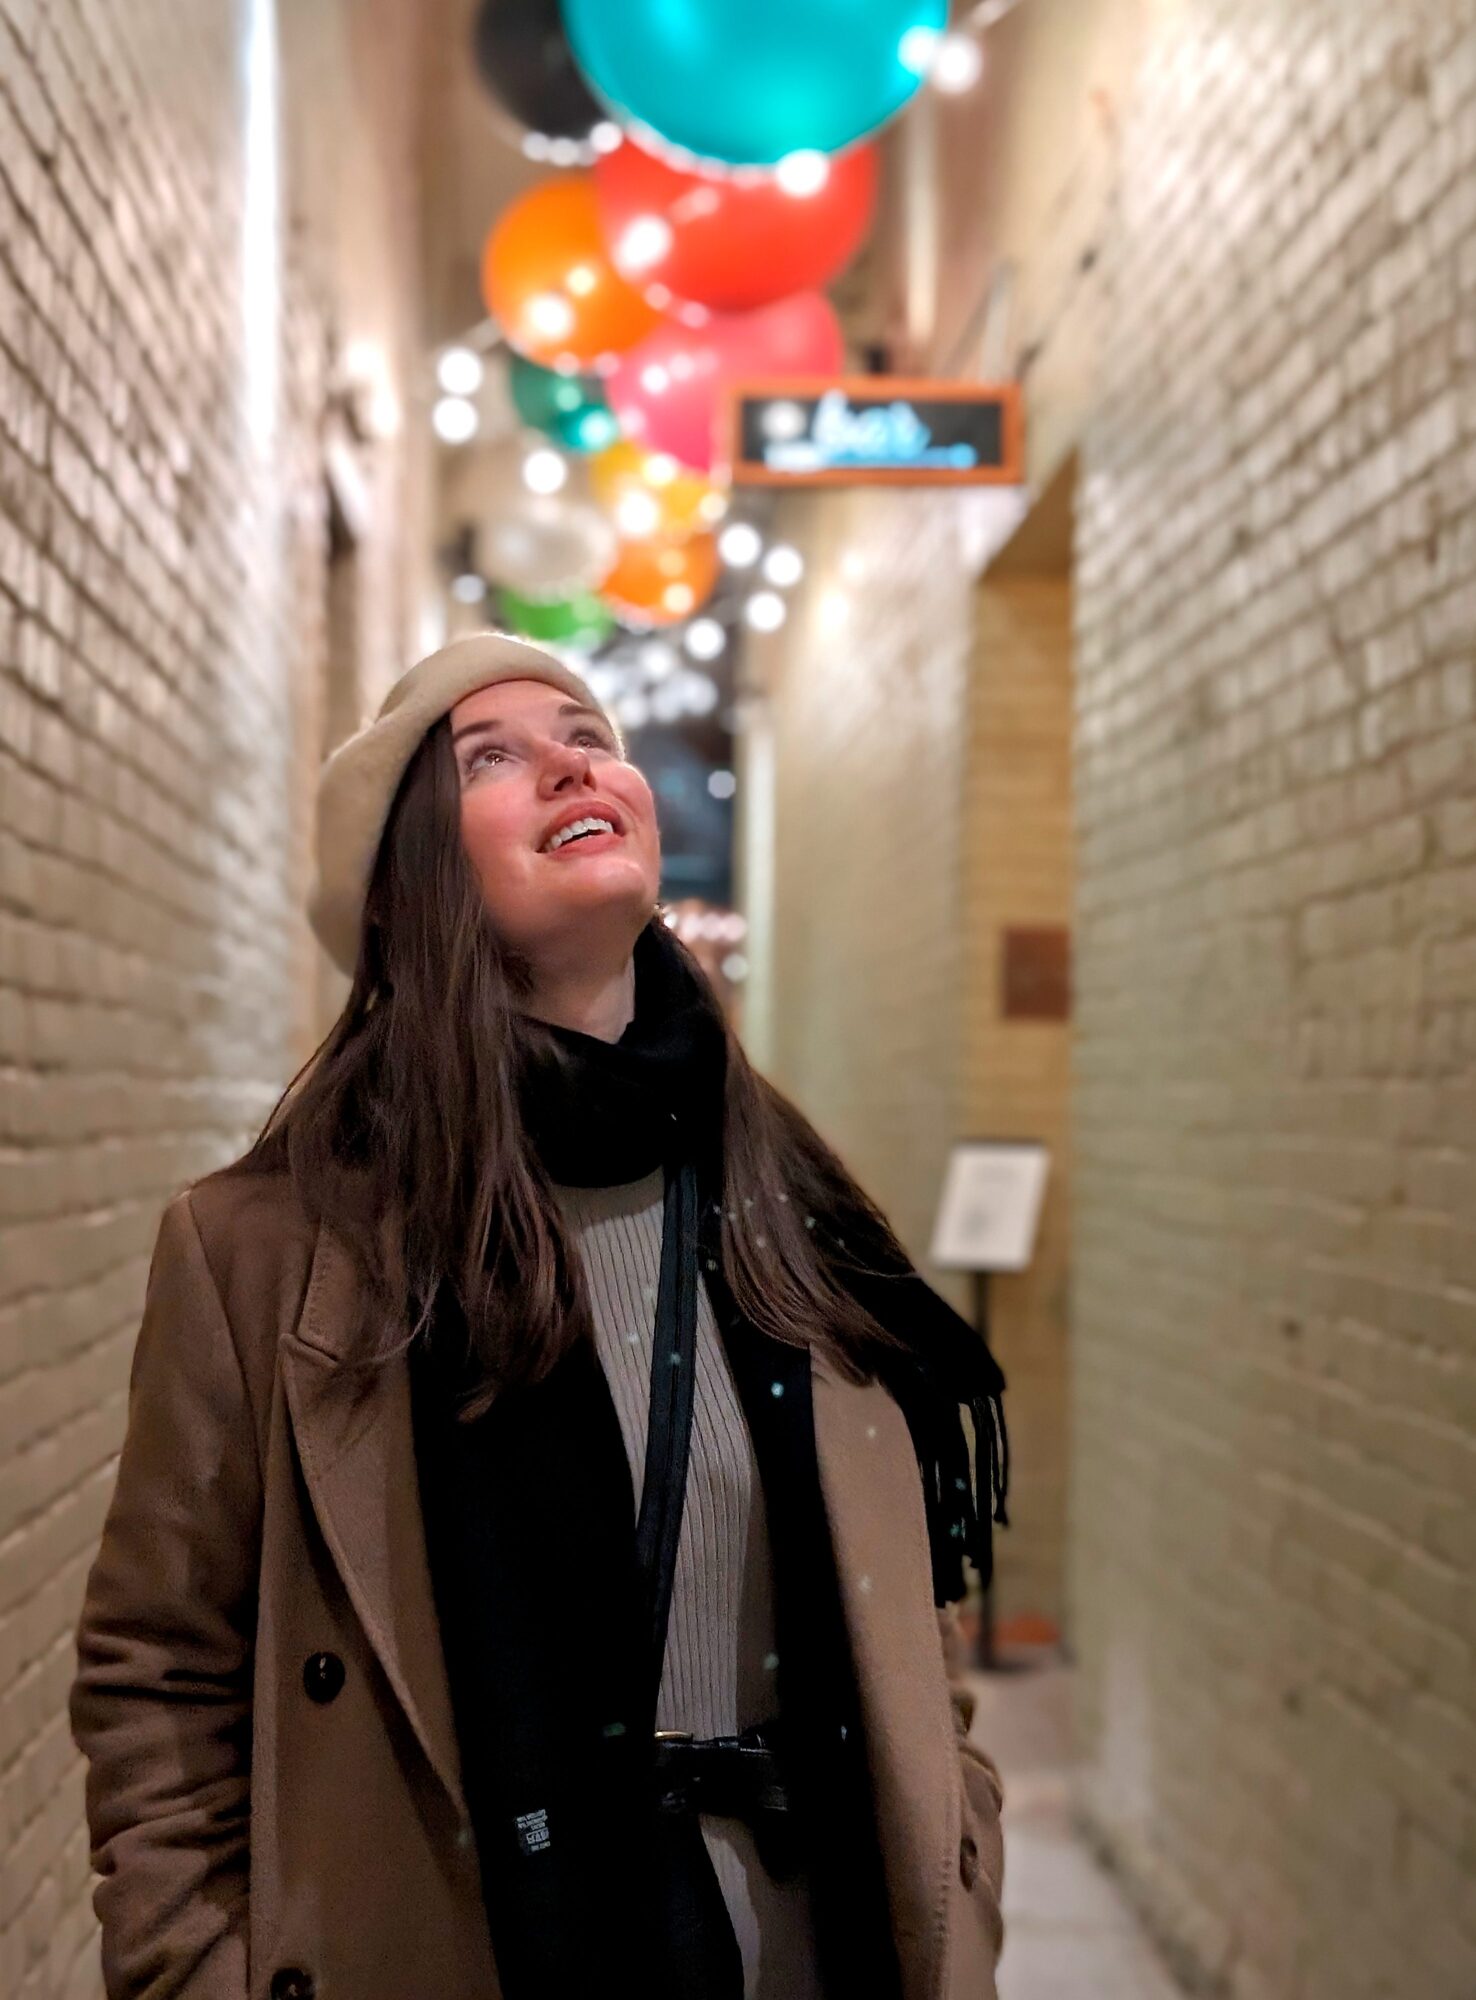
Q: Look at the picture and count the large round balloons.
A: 10